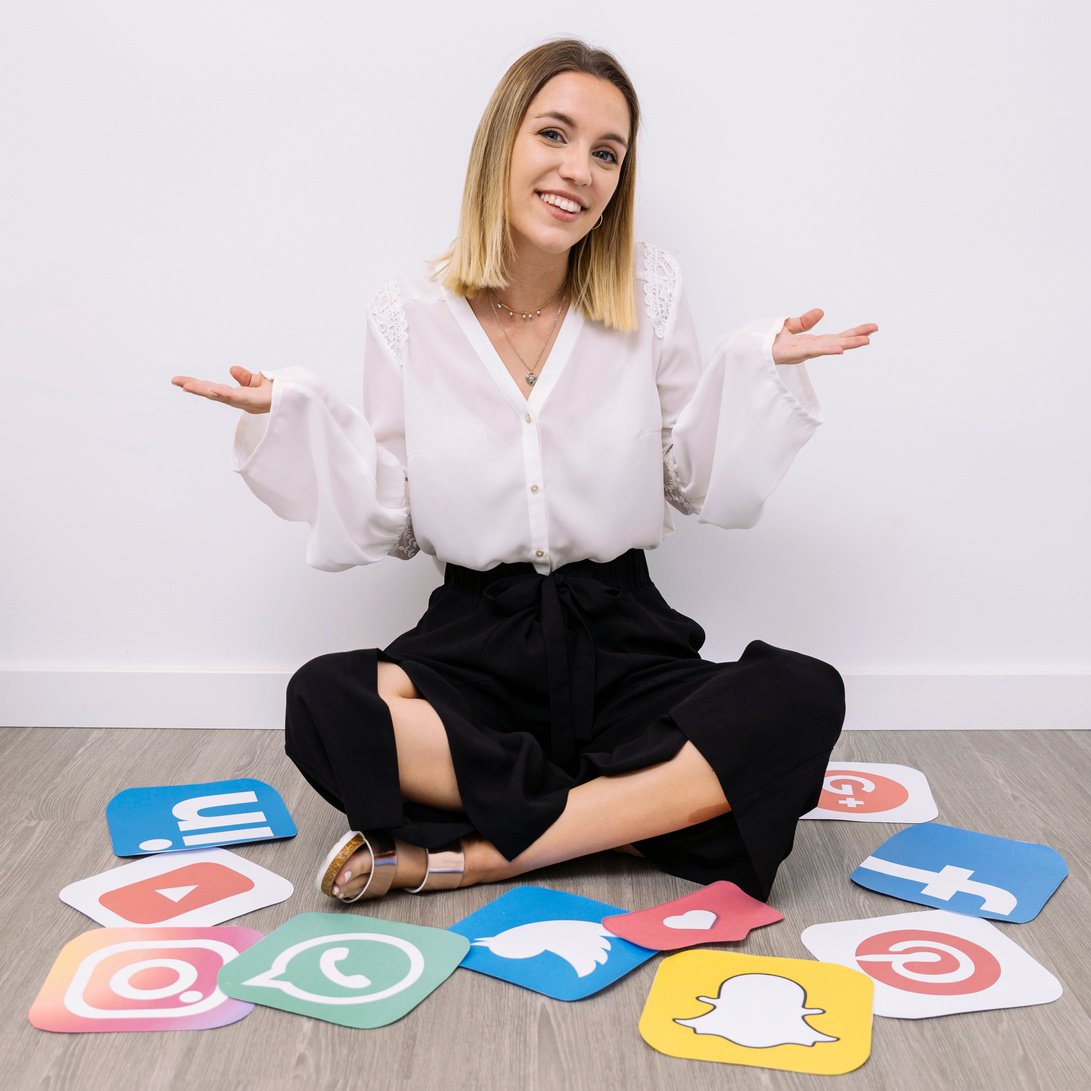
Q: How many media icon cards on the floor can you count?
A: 10